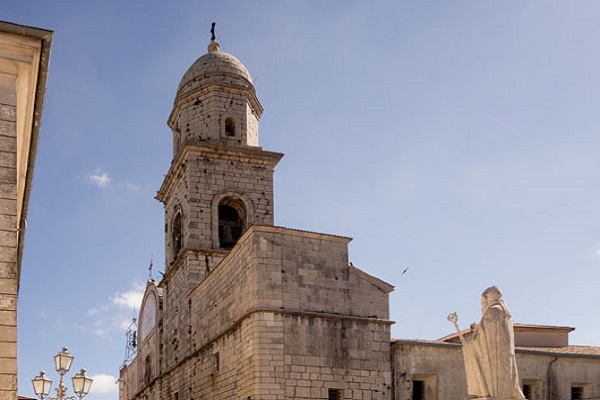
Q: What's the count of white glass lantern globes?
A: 3